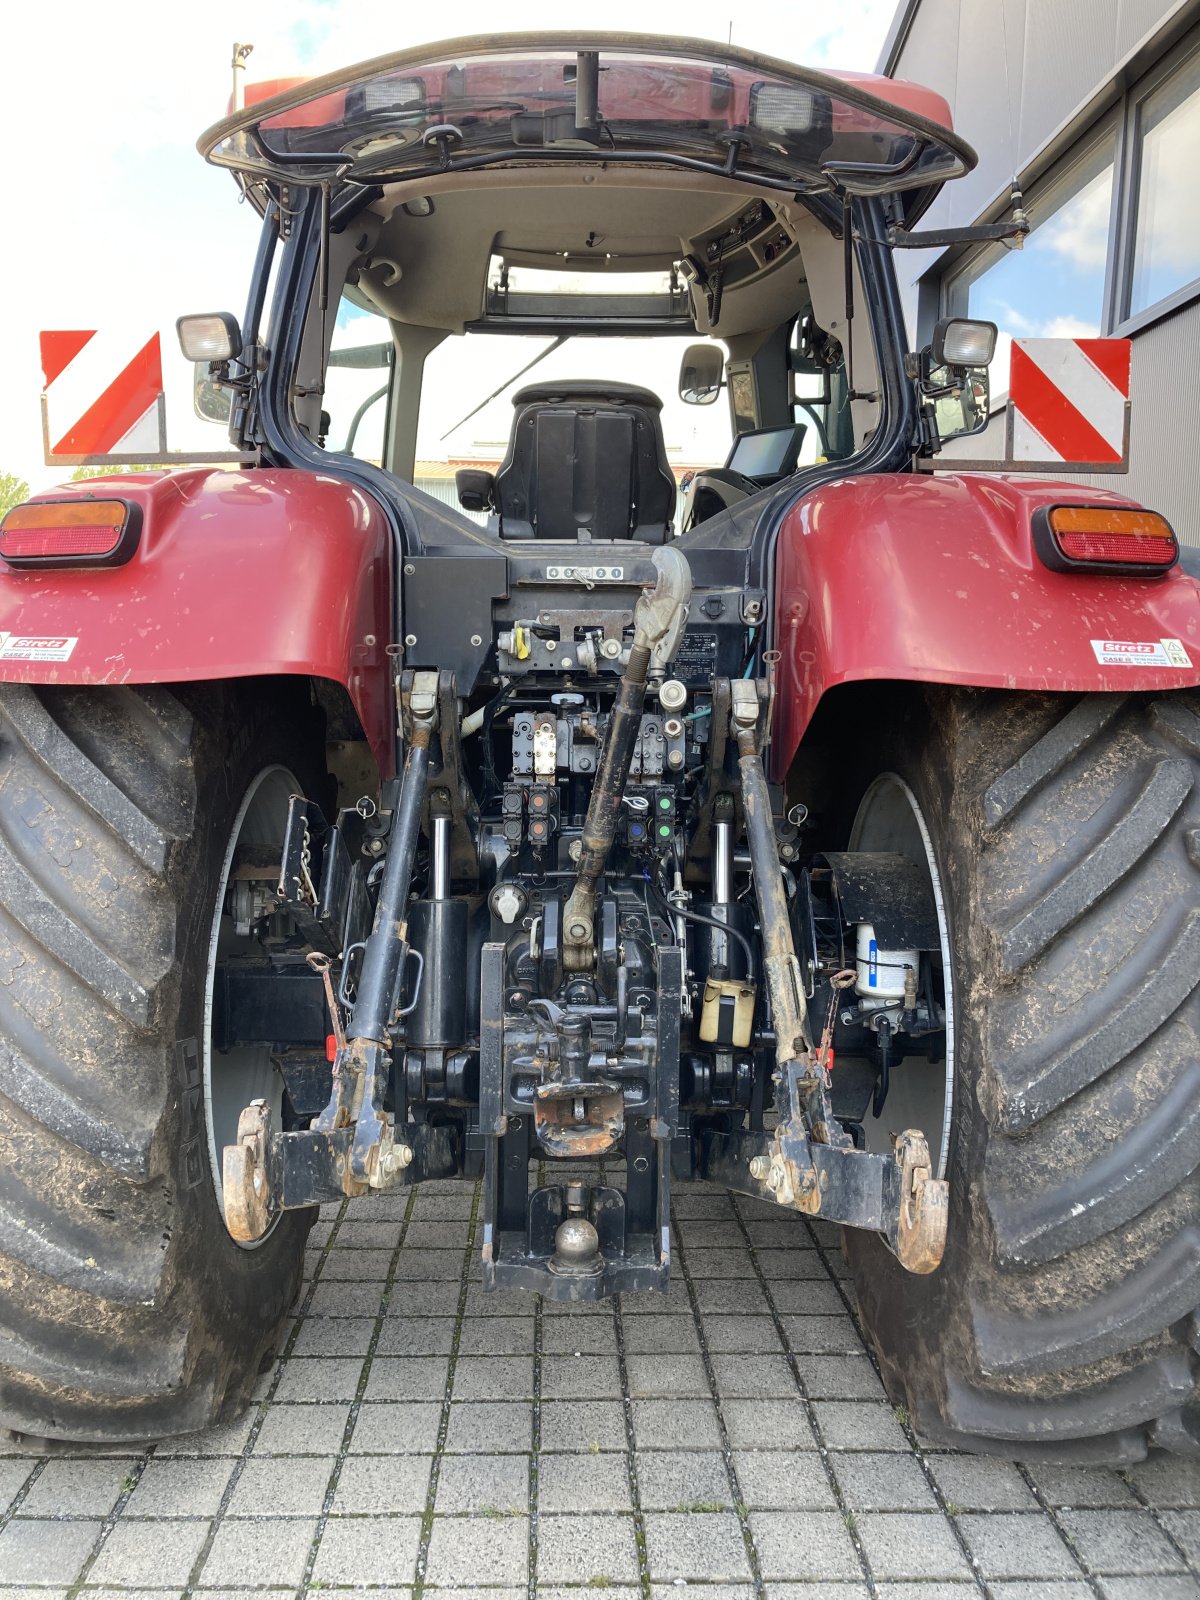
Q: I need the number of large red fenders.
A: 2